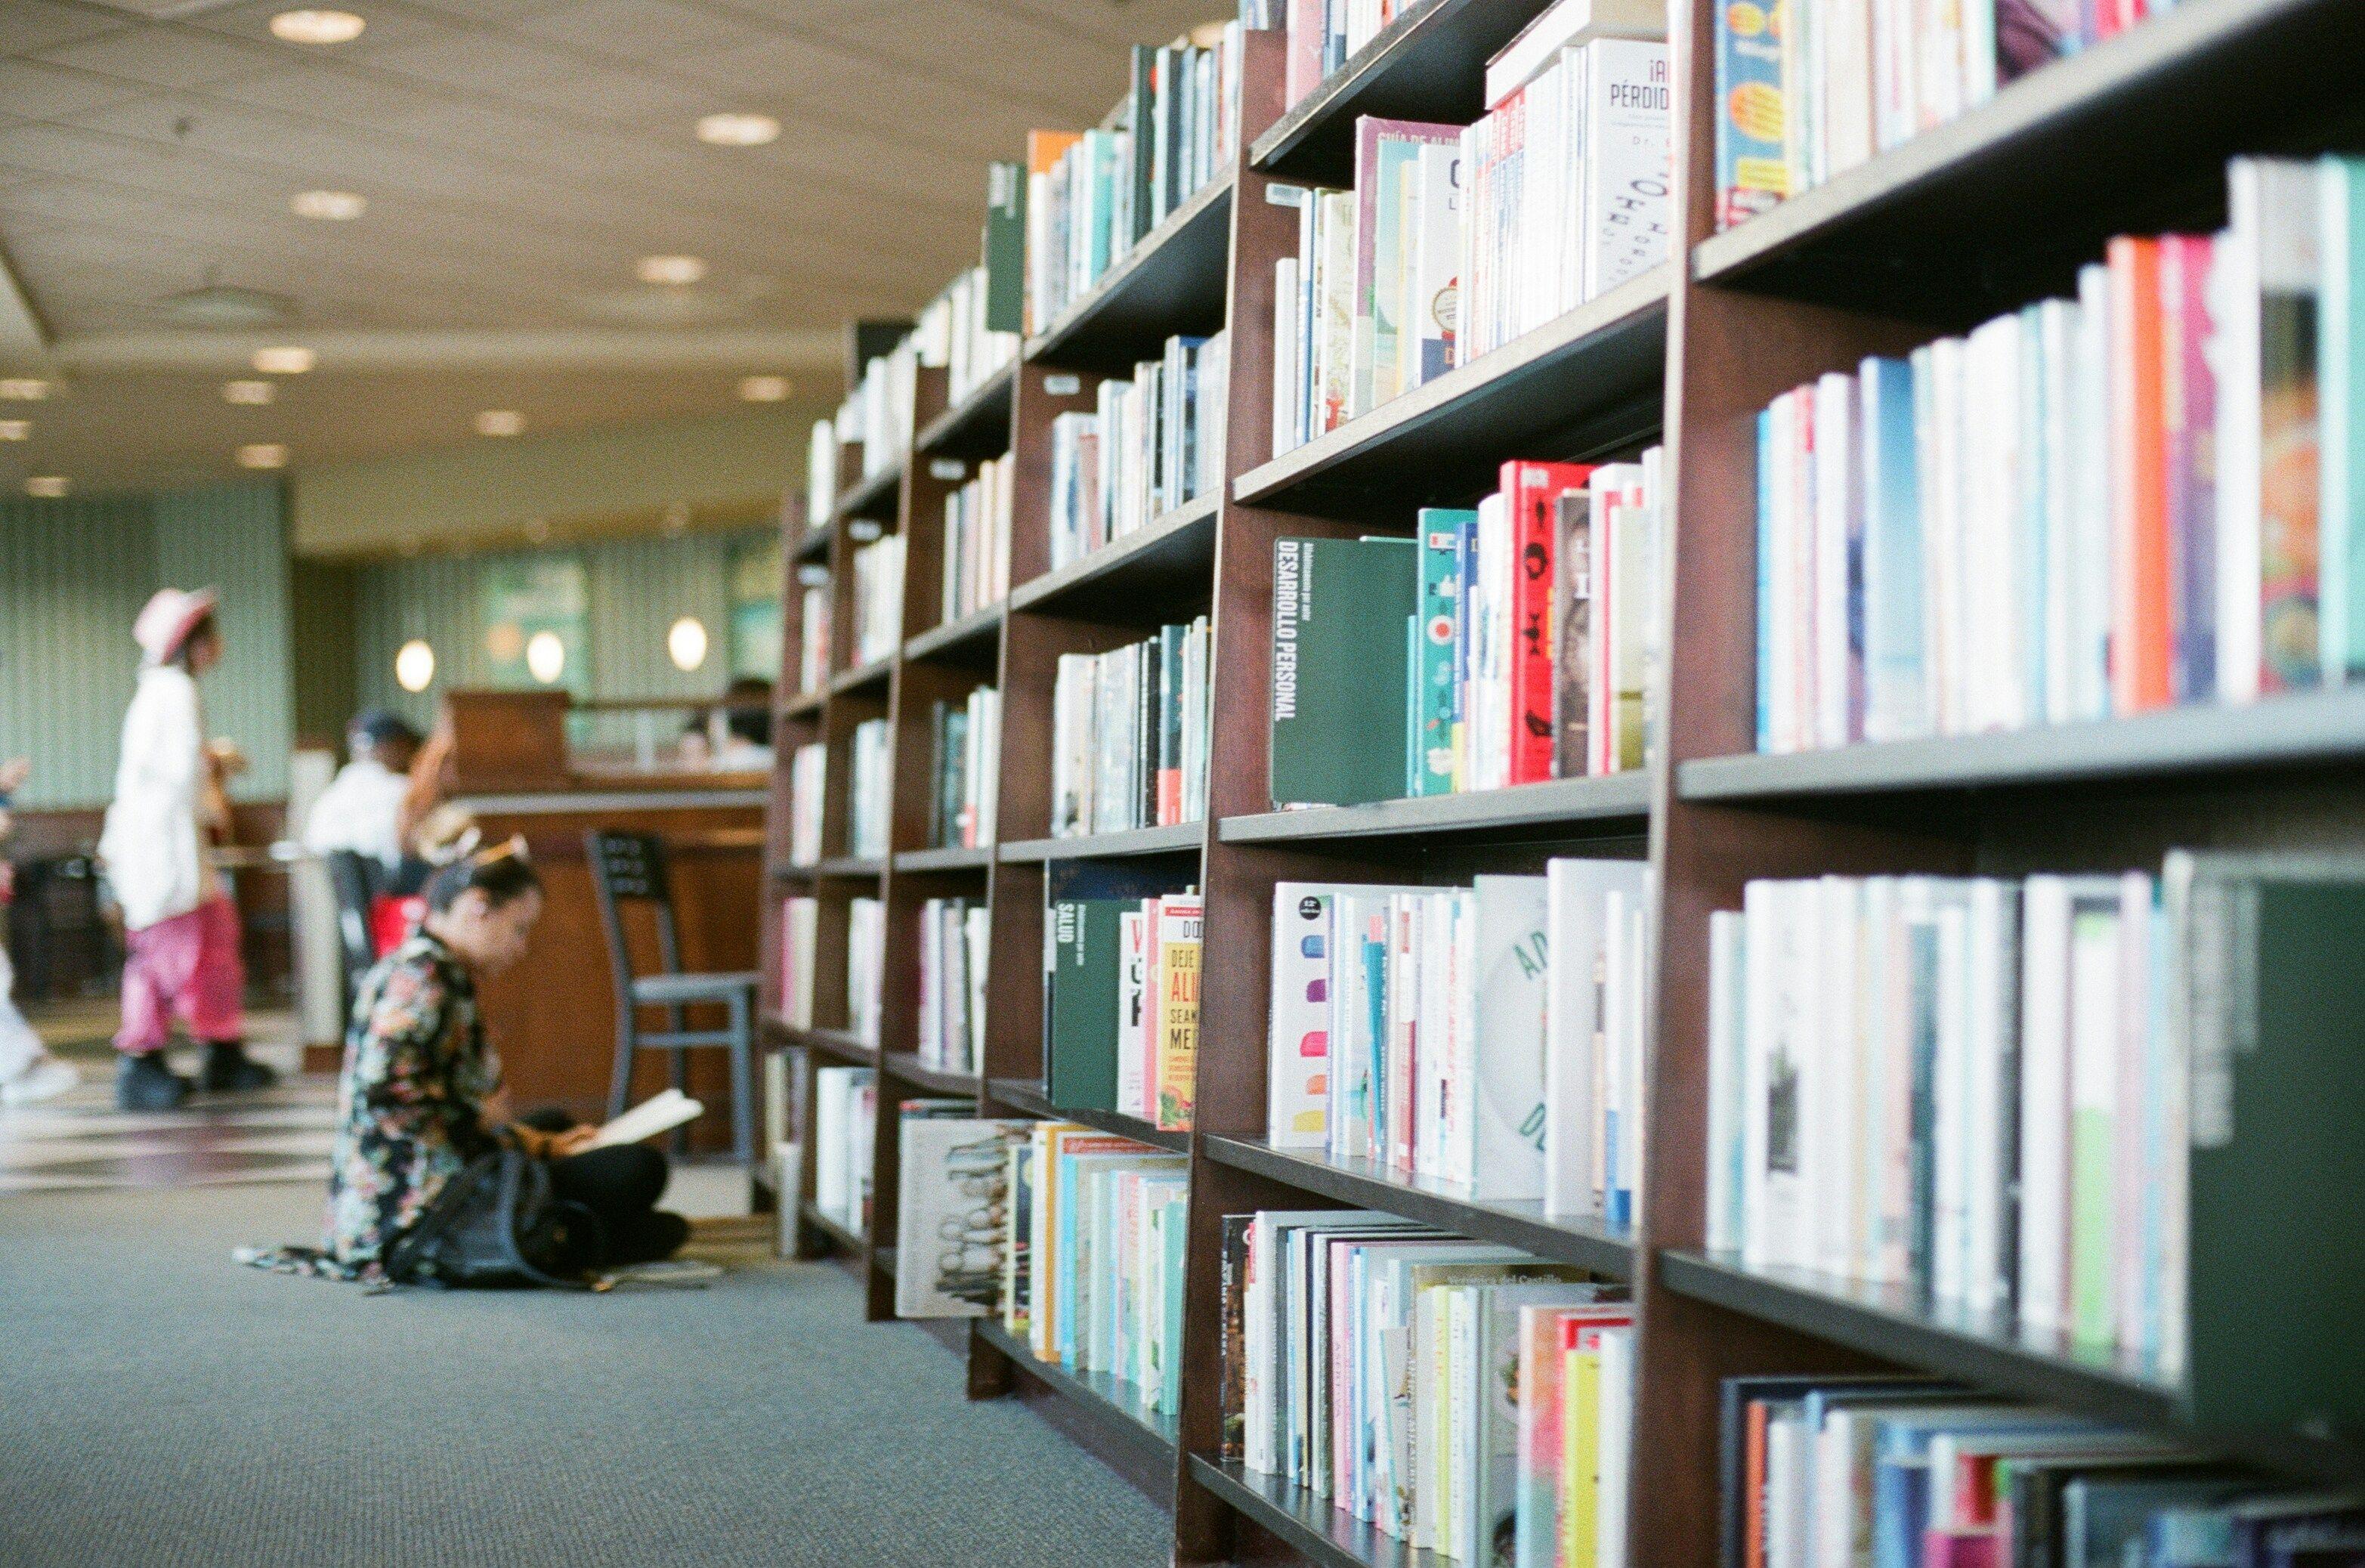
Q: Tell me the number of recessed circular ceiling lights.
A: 12